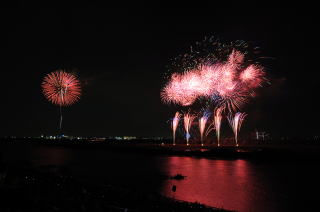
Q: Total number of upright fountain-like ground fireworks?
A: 5